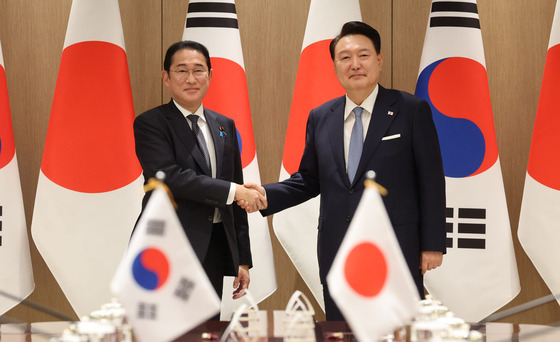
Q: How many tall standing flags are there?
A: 6